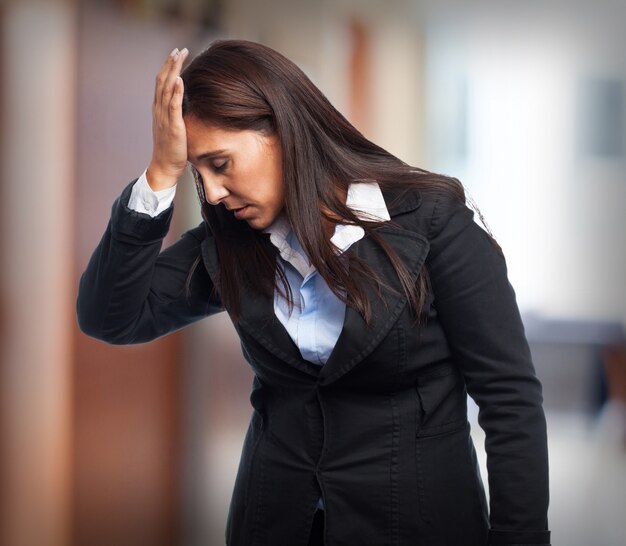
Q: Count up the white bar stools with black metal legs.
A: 0